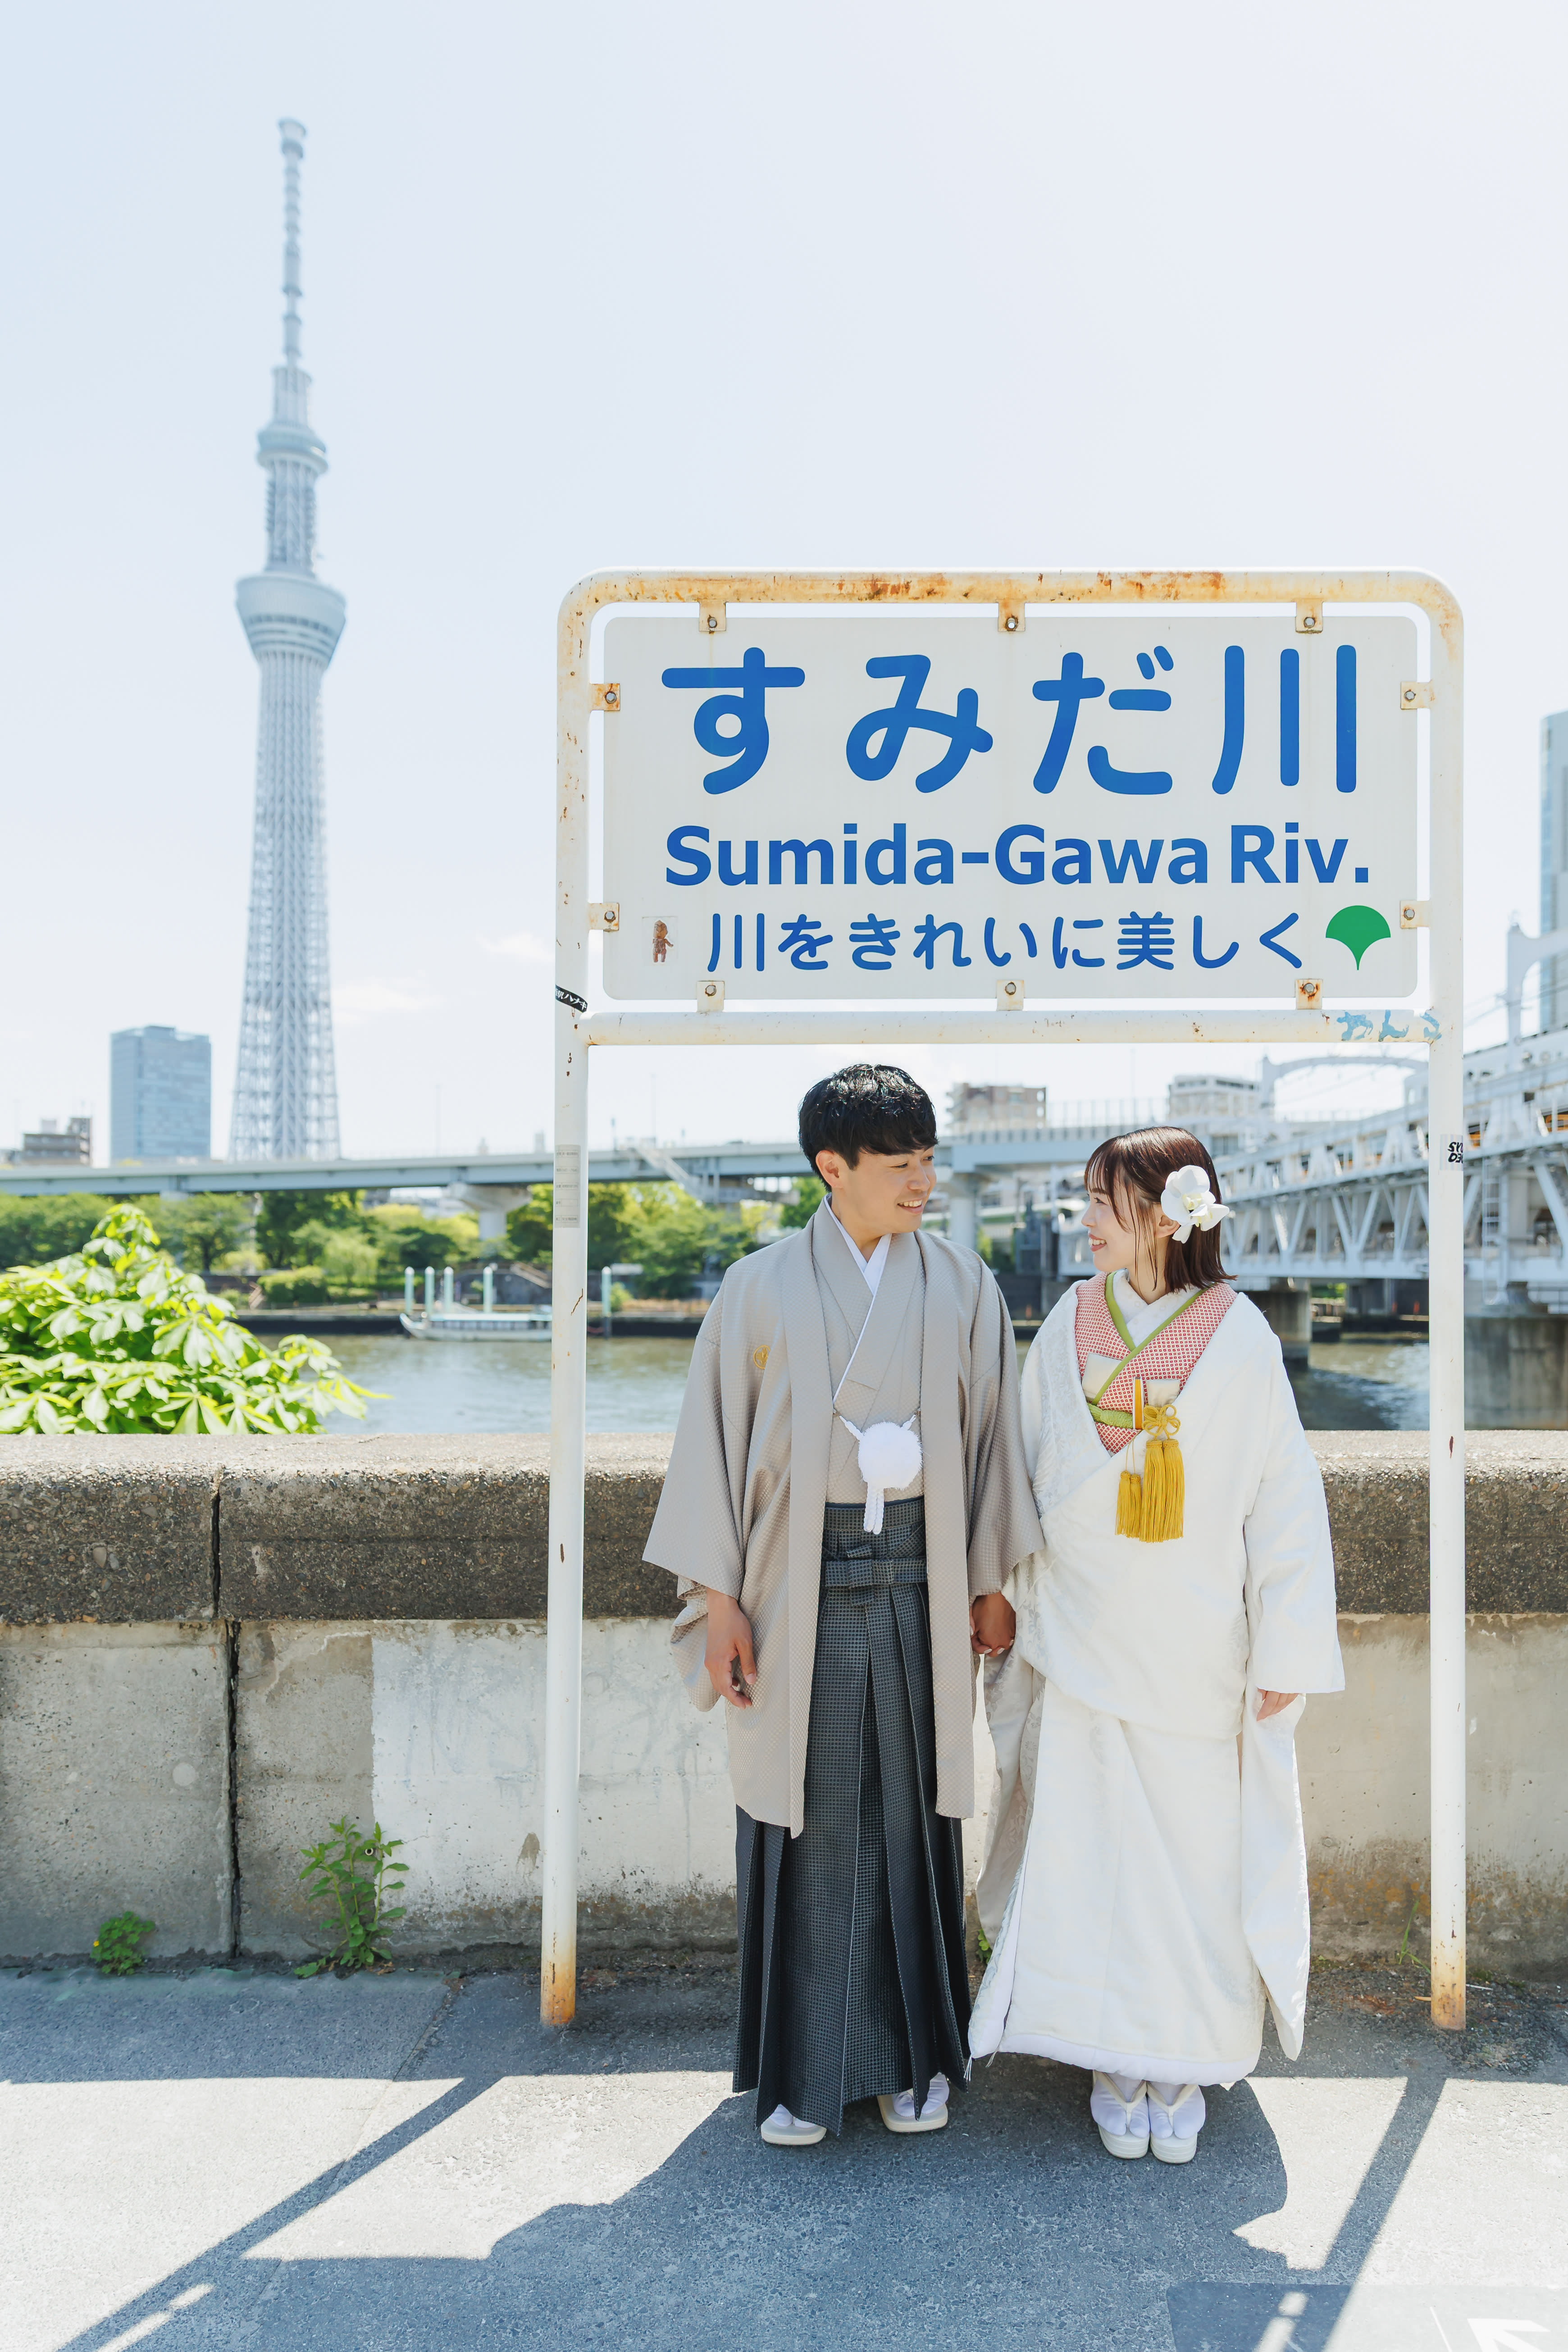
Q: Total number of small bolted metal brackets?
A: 10